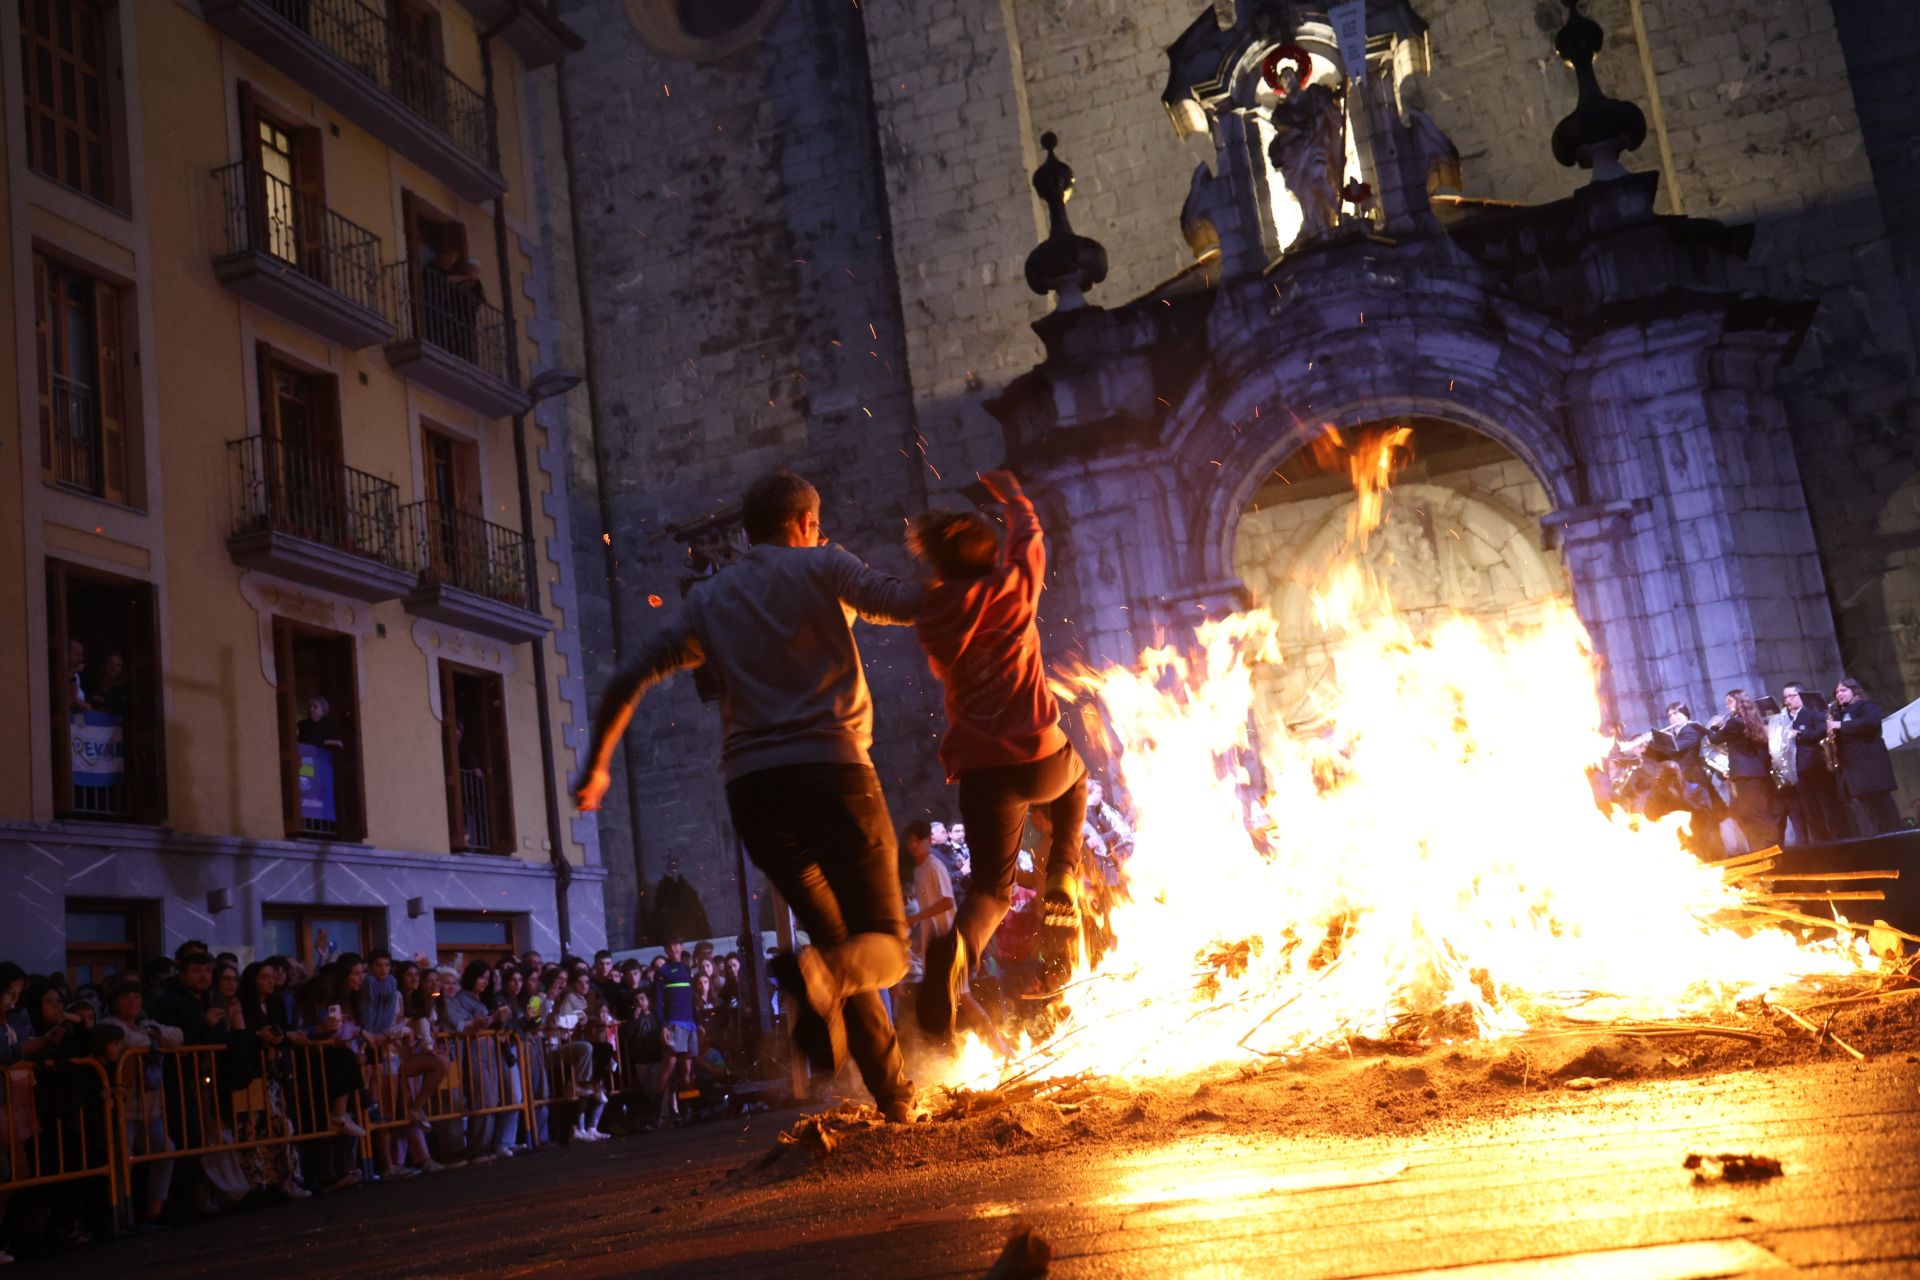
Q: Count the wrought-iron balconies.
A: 5